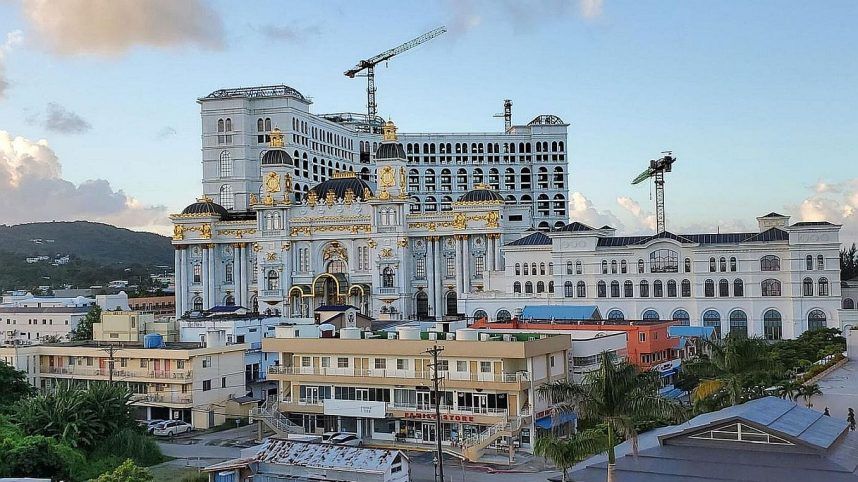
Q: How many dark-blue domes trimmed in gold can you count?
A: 5